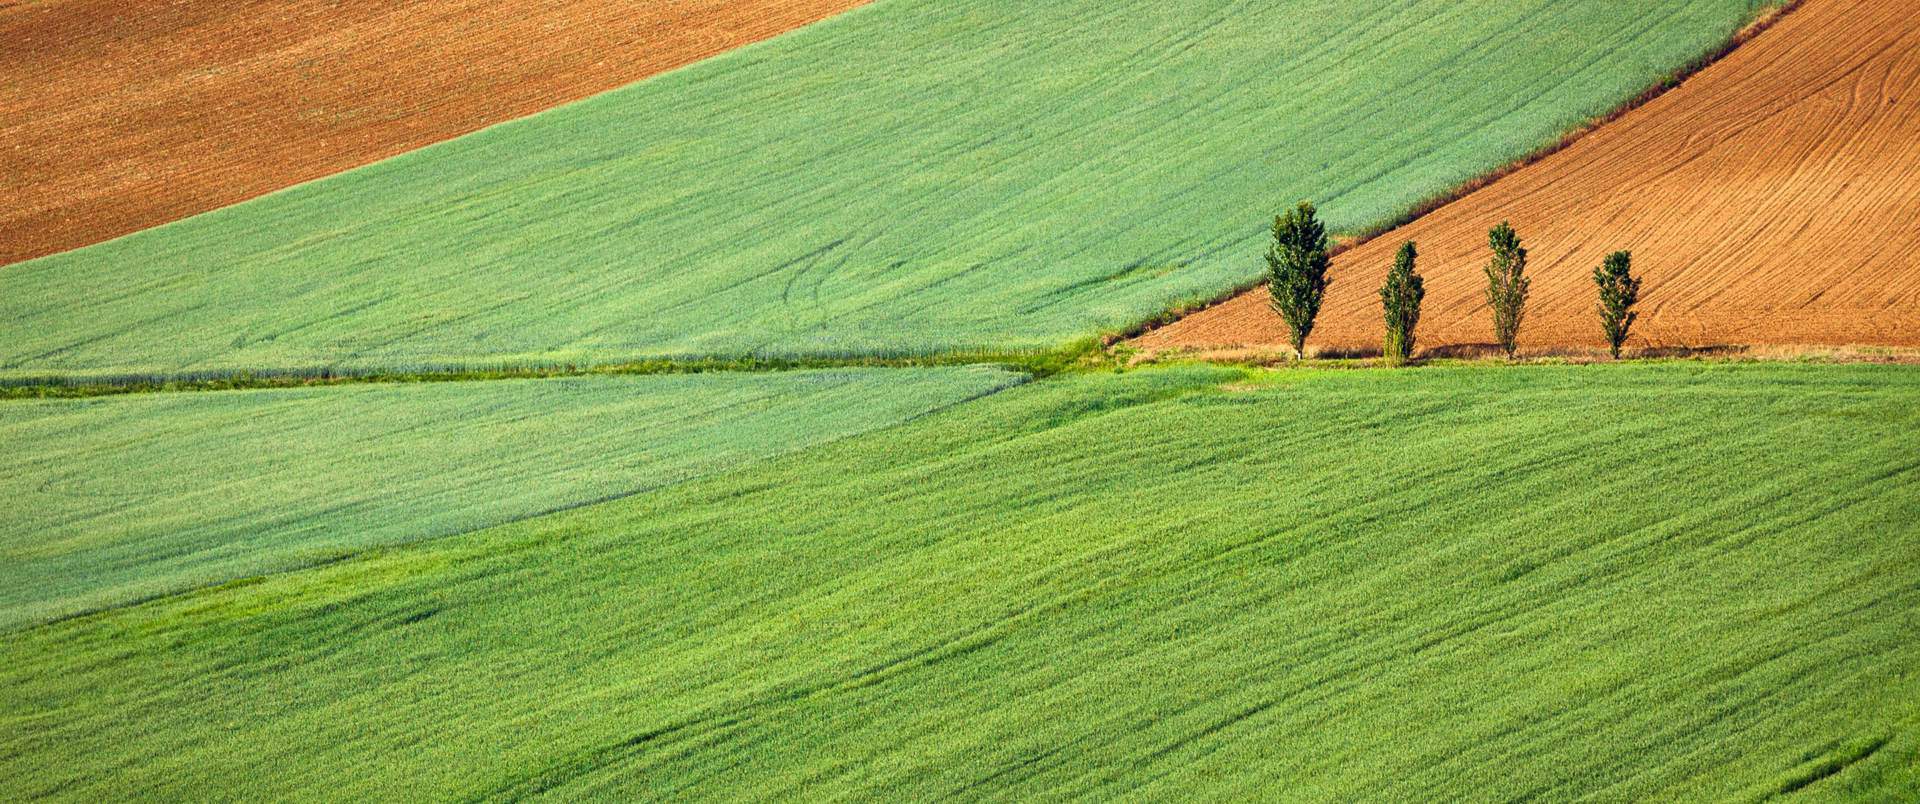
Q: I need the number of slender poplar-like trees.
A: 4